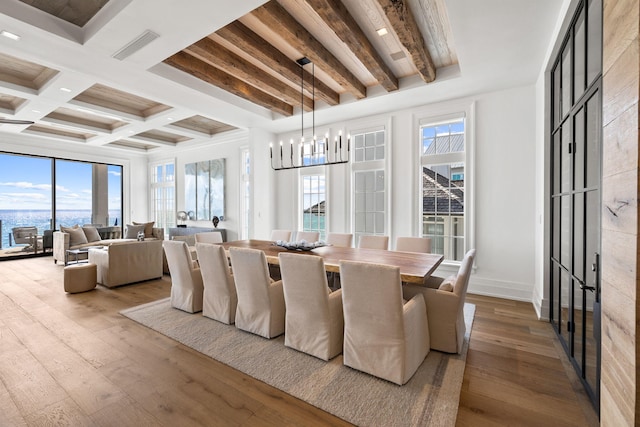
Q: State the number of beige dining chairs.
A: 12